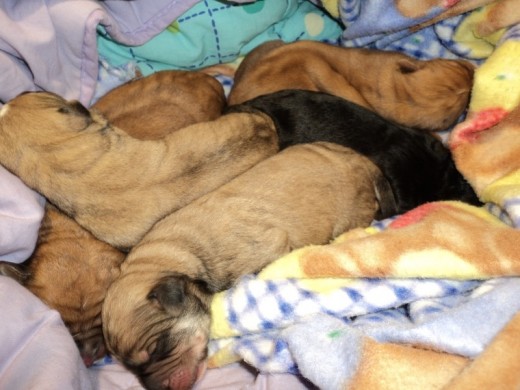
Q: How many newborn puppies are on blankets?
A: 6